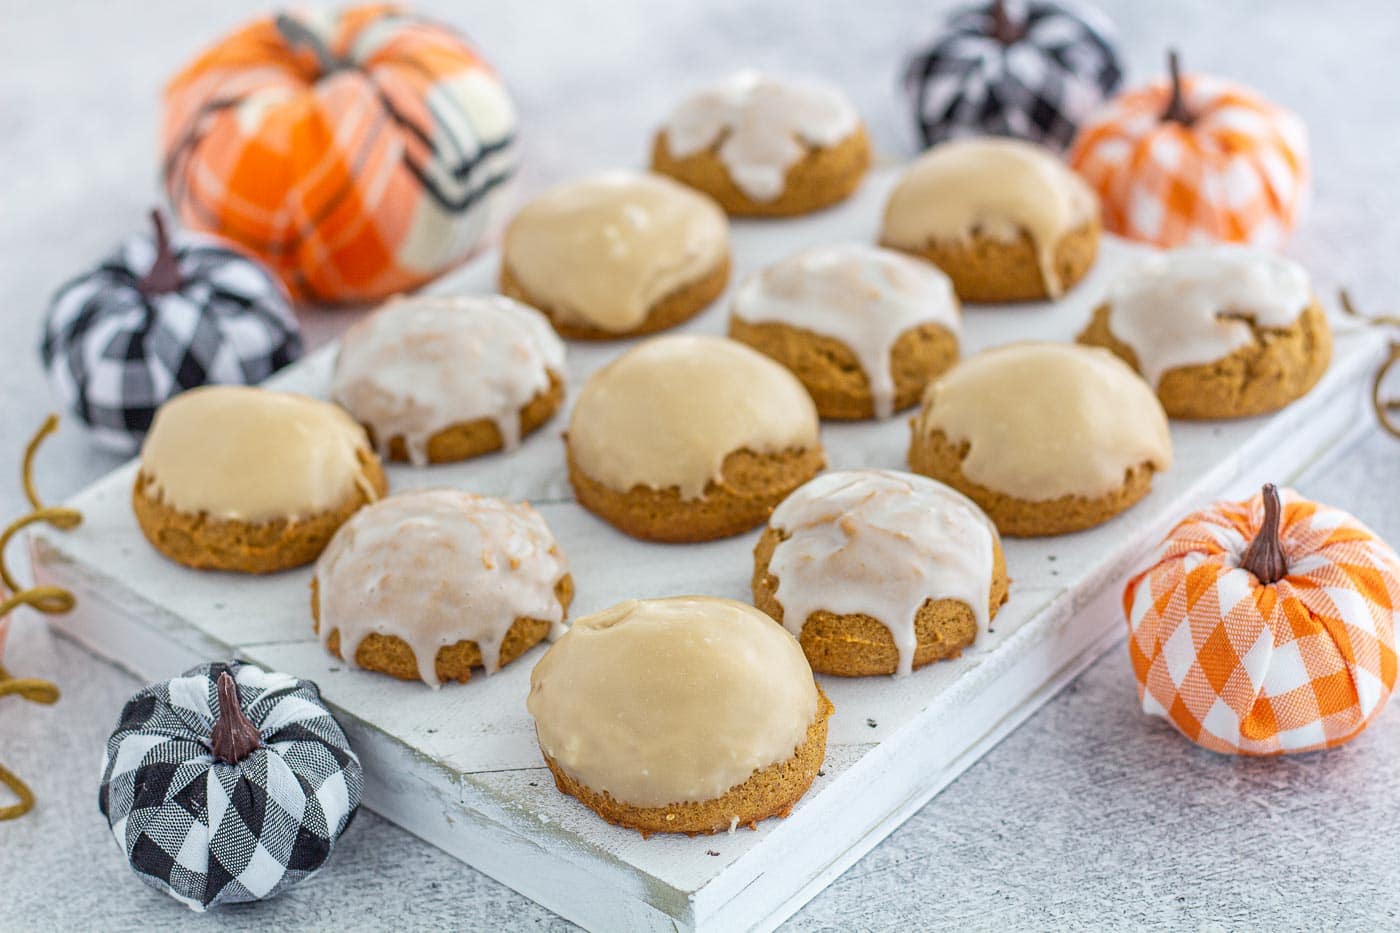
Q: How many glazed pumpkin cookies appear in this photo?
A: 12